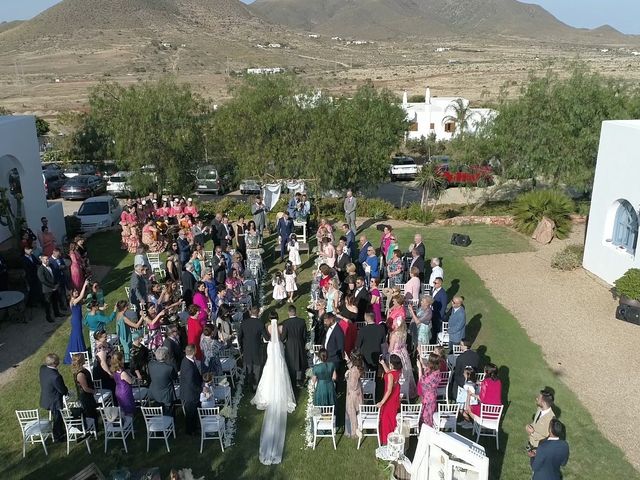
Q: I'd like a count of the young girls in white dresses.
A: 3